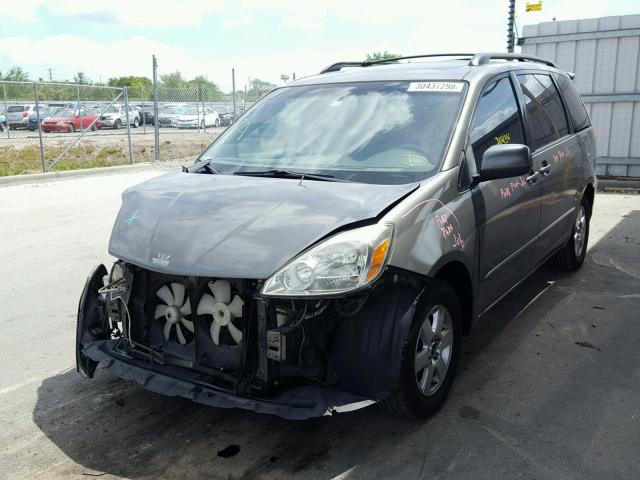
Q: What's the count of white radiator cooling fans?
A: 2